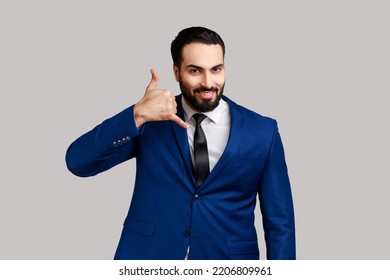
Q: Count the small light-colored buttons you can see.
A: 4